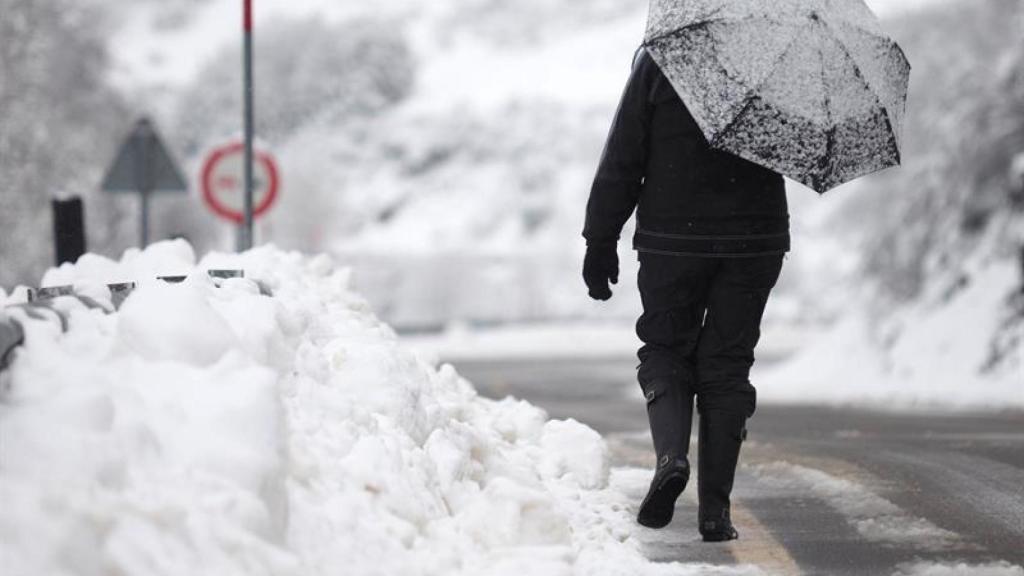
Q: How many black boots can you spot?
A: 2